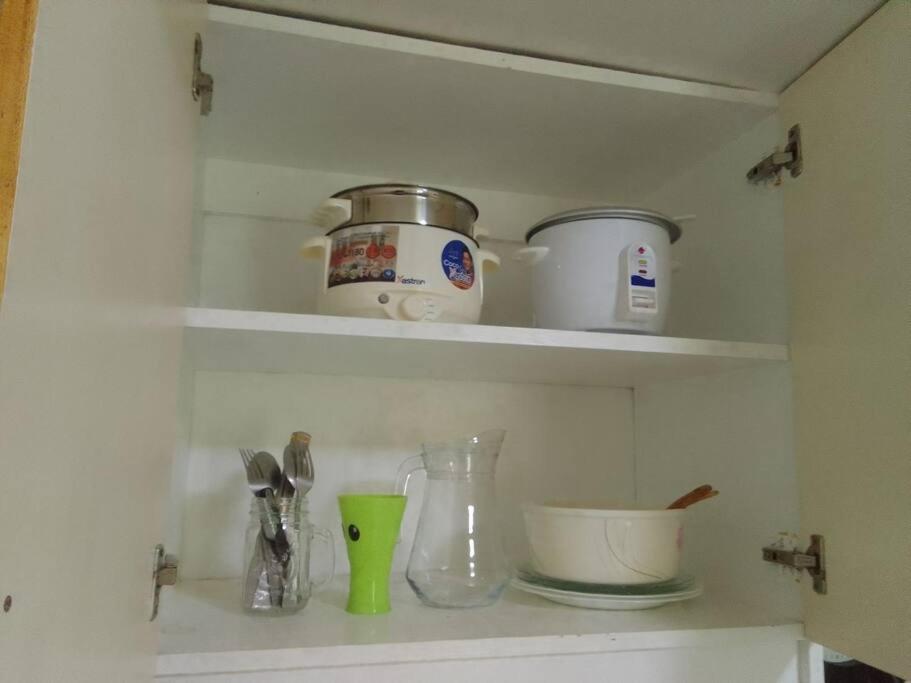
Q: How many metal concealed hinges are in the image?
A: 4